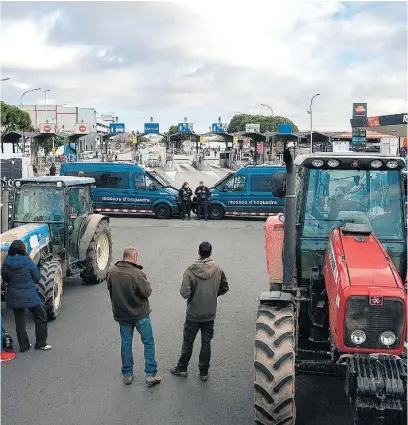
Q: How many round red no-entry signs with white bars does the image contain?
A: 2